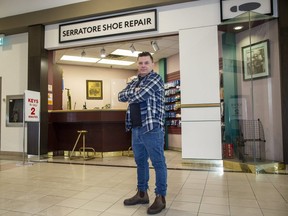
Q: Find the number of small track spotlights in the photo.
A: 4